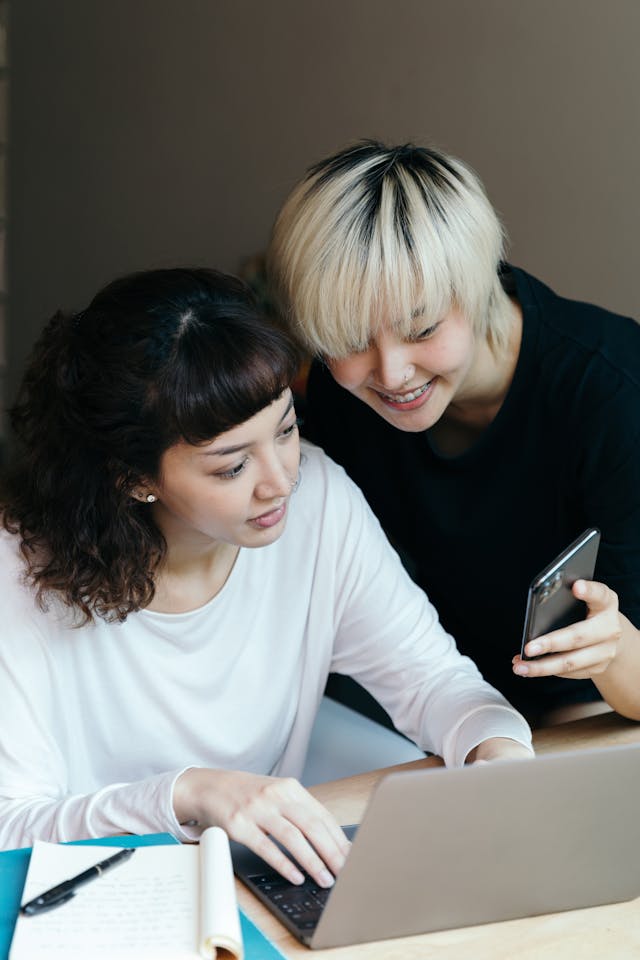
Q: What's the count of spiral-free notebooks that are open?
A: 1